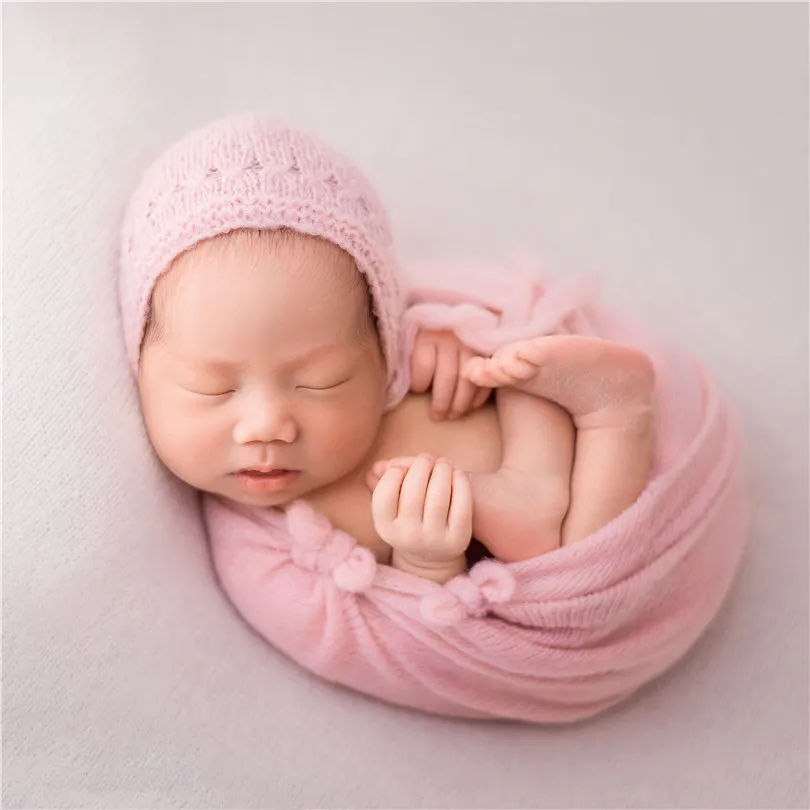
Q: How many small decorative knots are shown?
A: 2